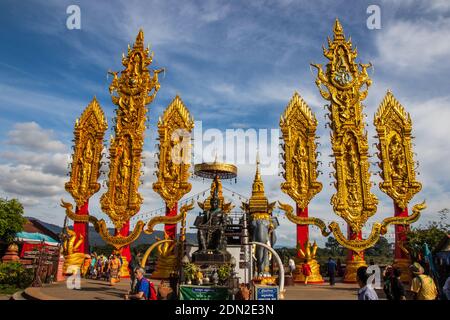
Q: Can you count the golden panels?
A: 6